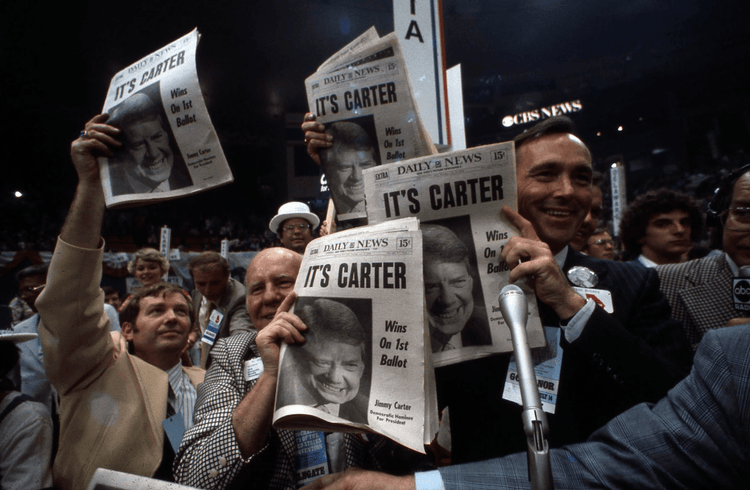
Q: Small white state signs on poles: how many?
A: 3